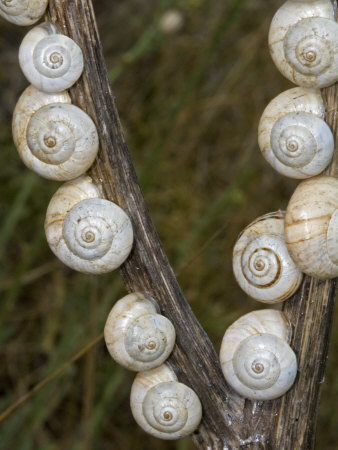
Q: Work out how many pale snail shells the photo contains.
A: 11